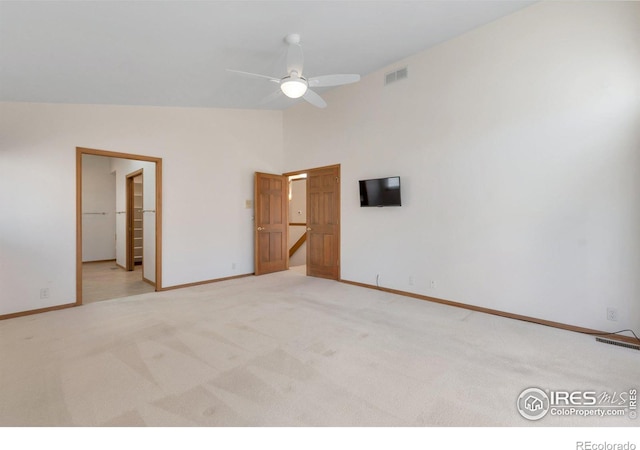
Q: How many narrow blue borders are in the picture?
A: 0